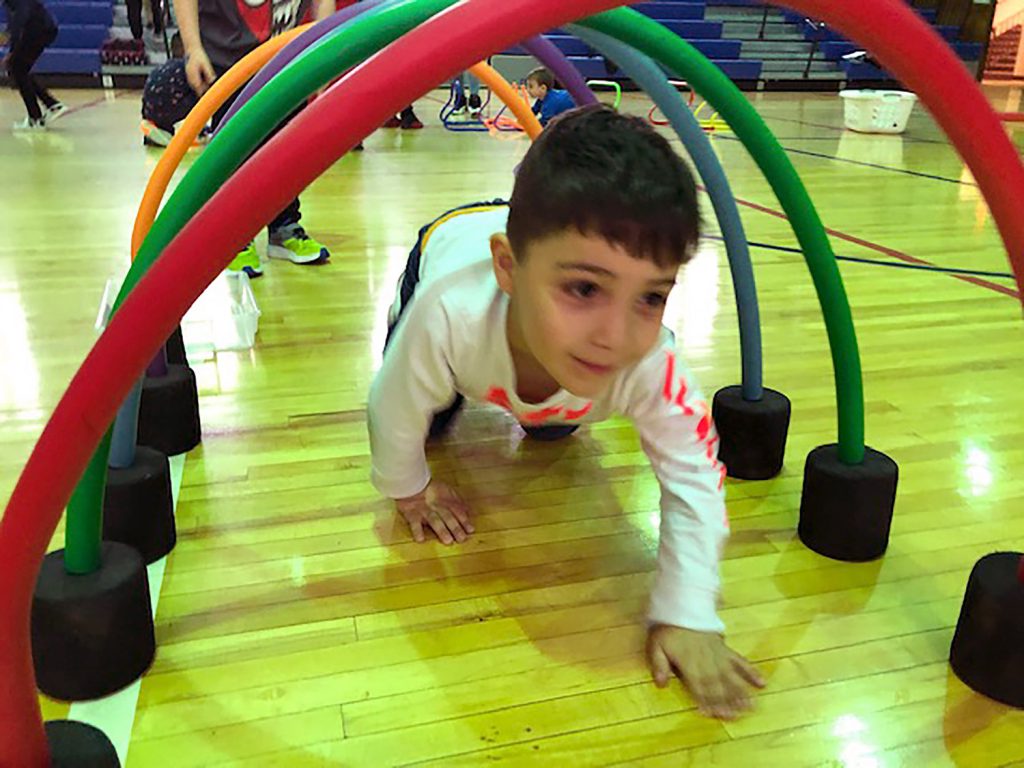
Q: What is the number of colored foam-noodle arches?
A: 5